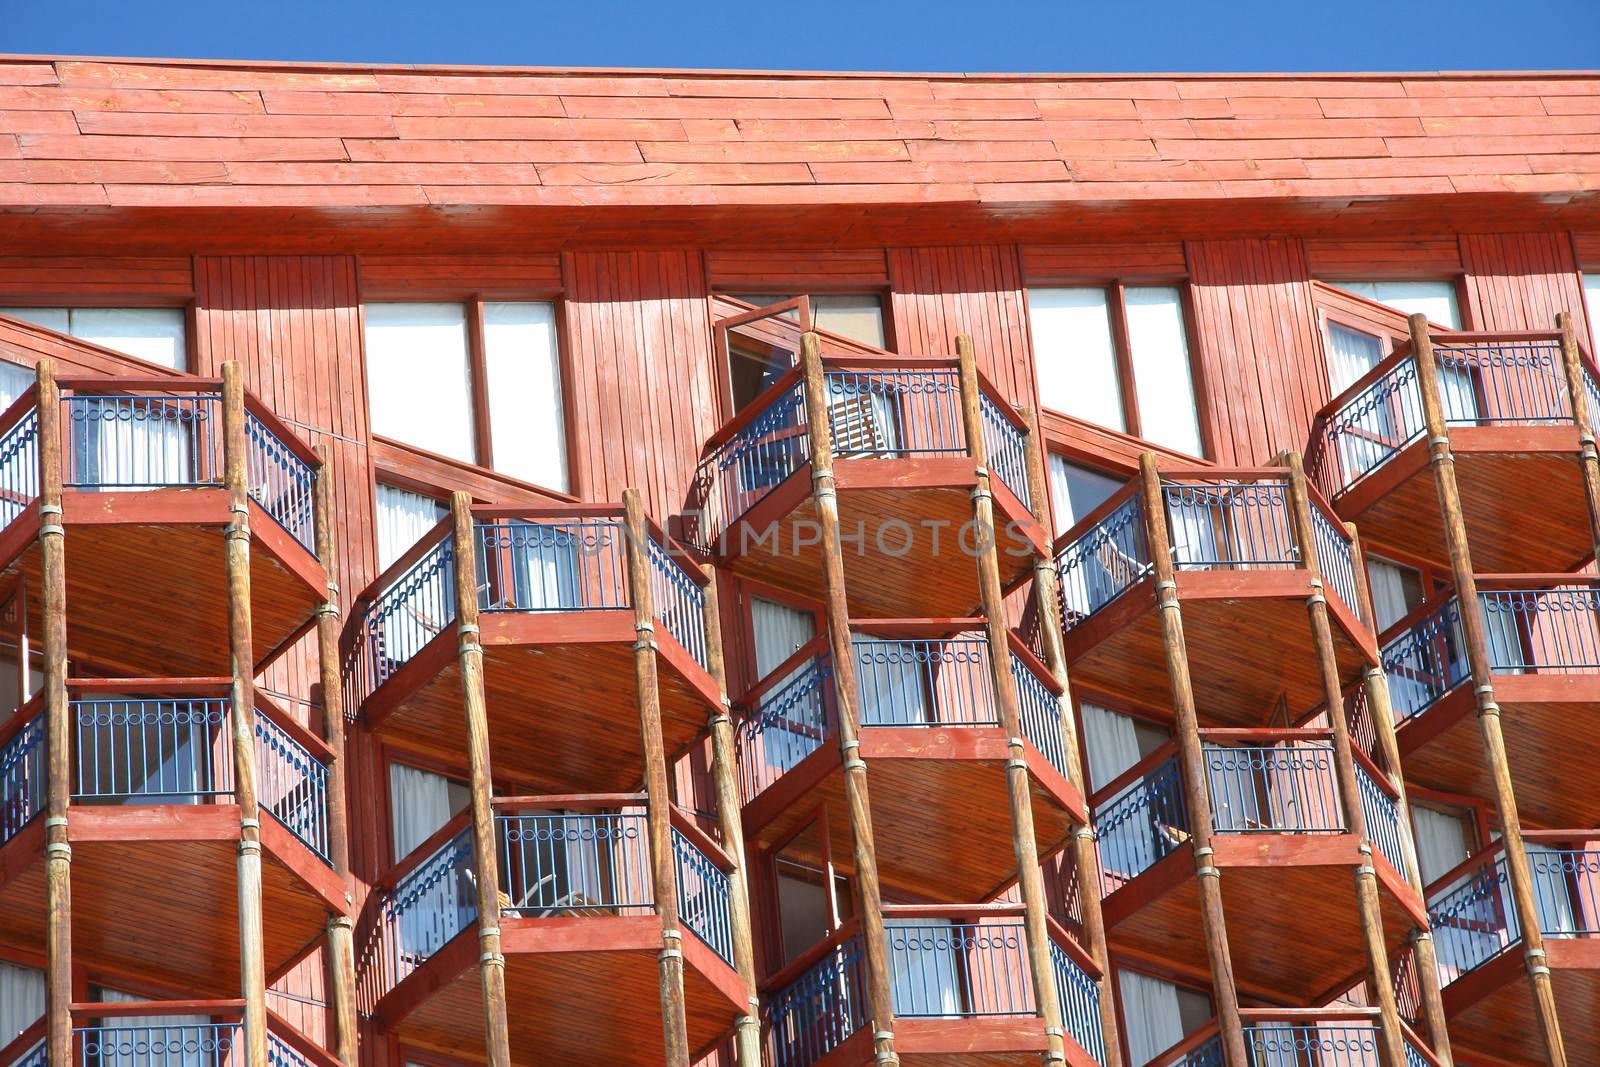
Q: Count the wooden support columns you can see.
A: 14